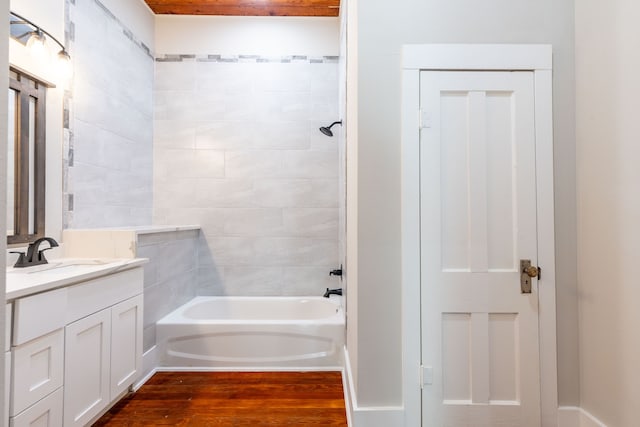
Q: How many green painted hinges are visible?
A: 0